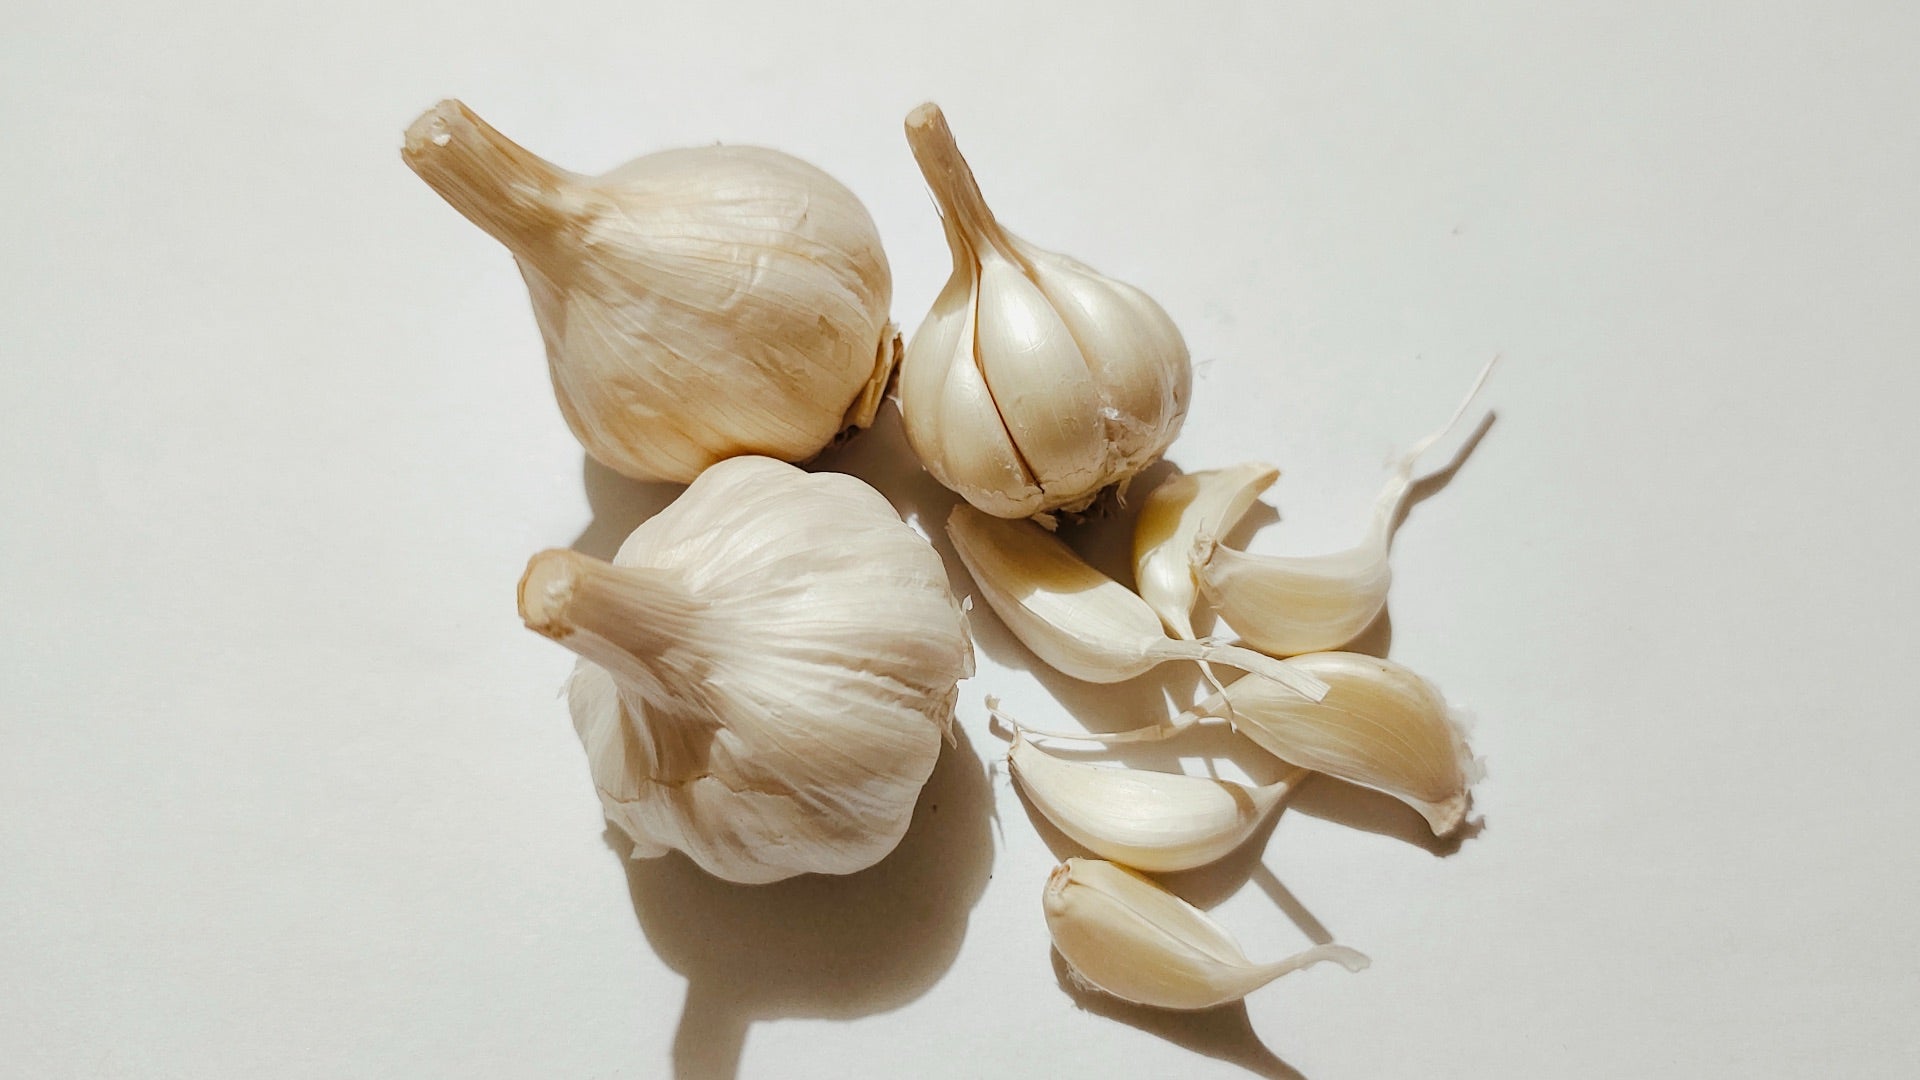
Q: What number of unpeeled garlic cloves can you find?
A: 6